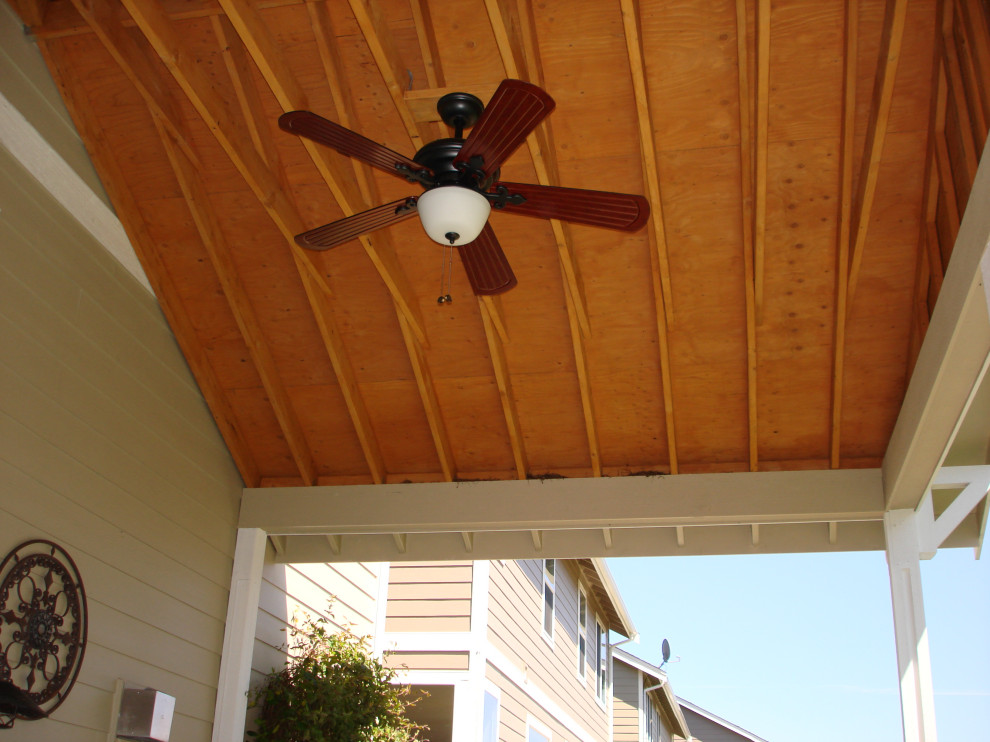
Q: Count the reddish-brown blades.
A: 5